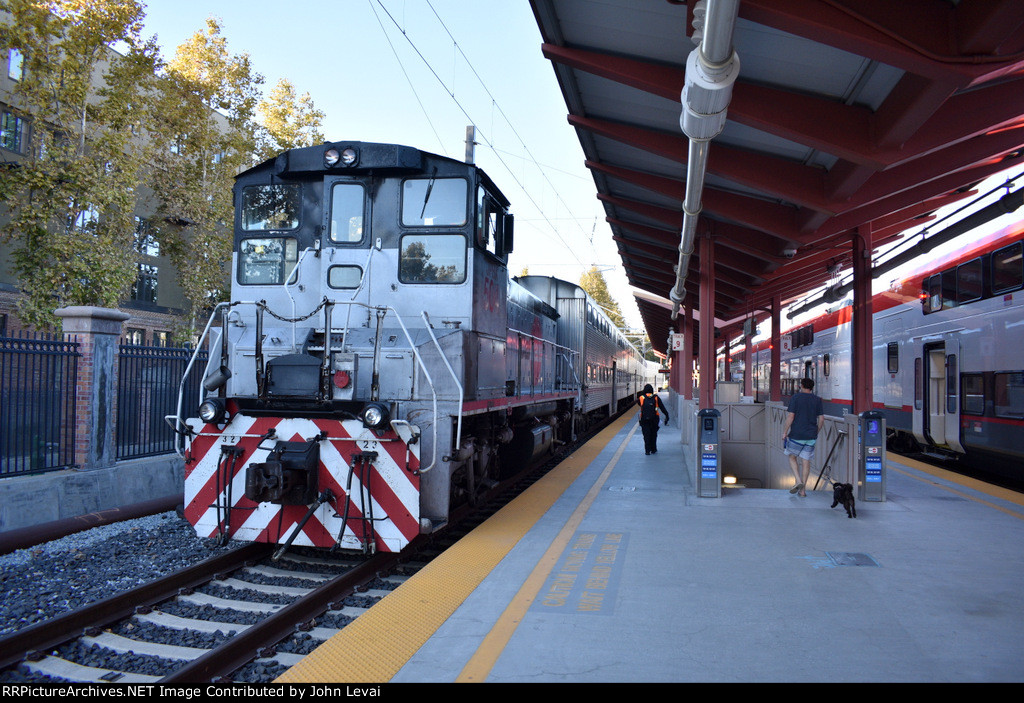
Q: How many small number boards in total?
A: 2